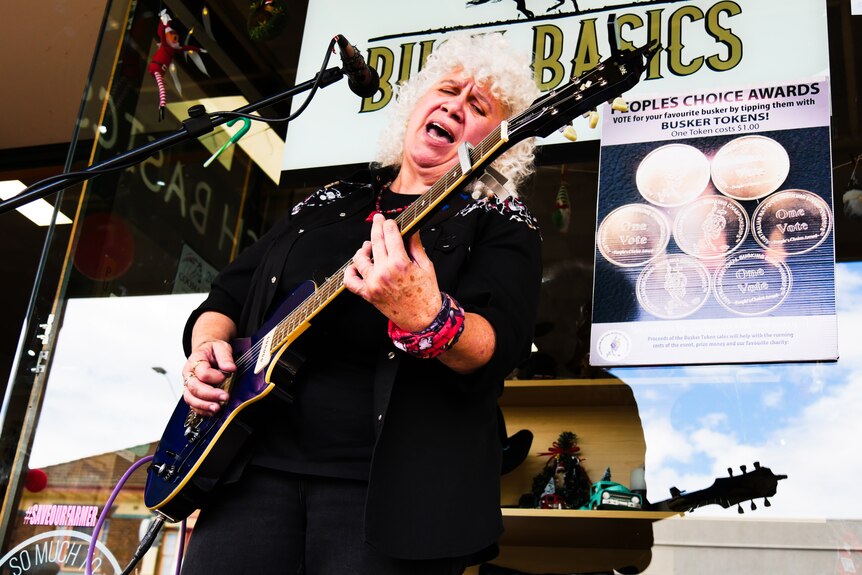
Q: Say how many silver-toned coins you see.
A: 7